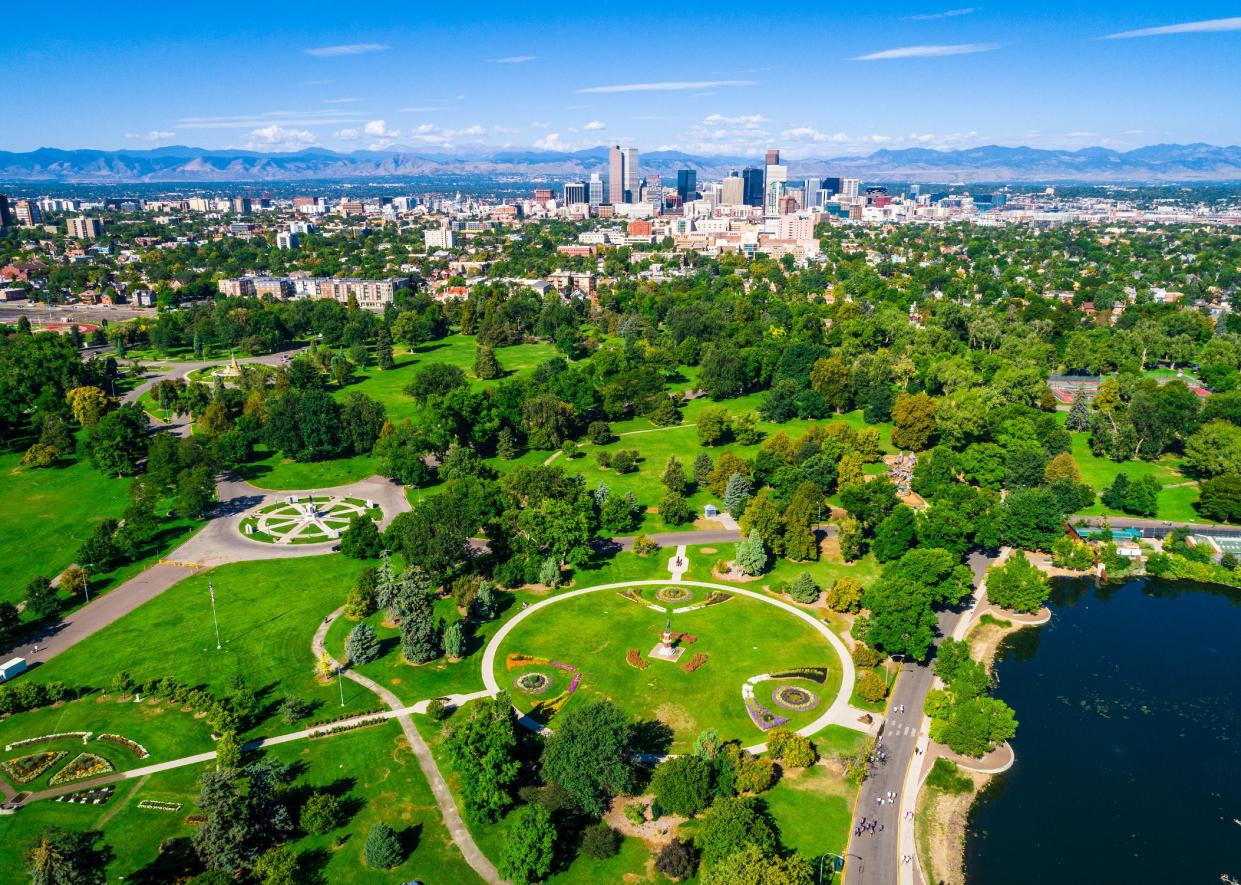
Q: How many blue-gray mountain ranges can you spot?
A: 1